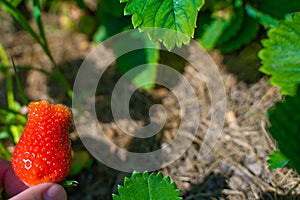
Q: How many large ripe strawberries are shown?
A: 1